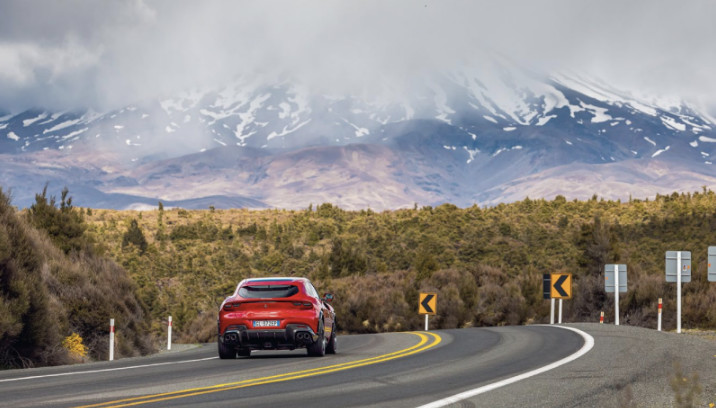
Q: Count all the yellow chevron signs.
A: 2